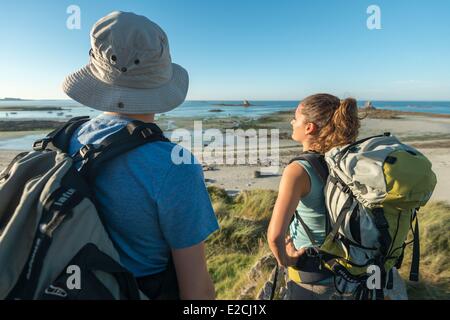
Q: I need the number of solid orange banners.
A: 0